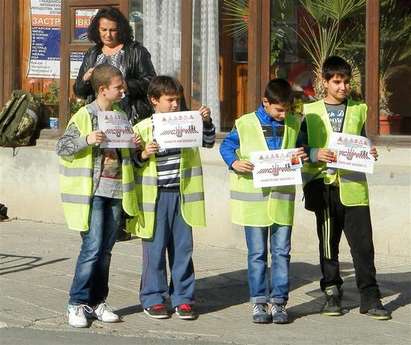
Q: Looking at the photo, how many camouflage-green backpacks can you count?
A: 1